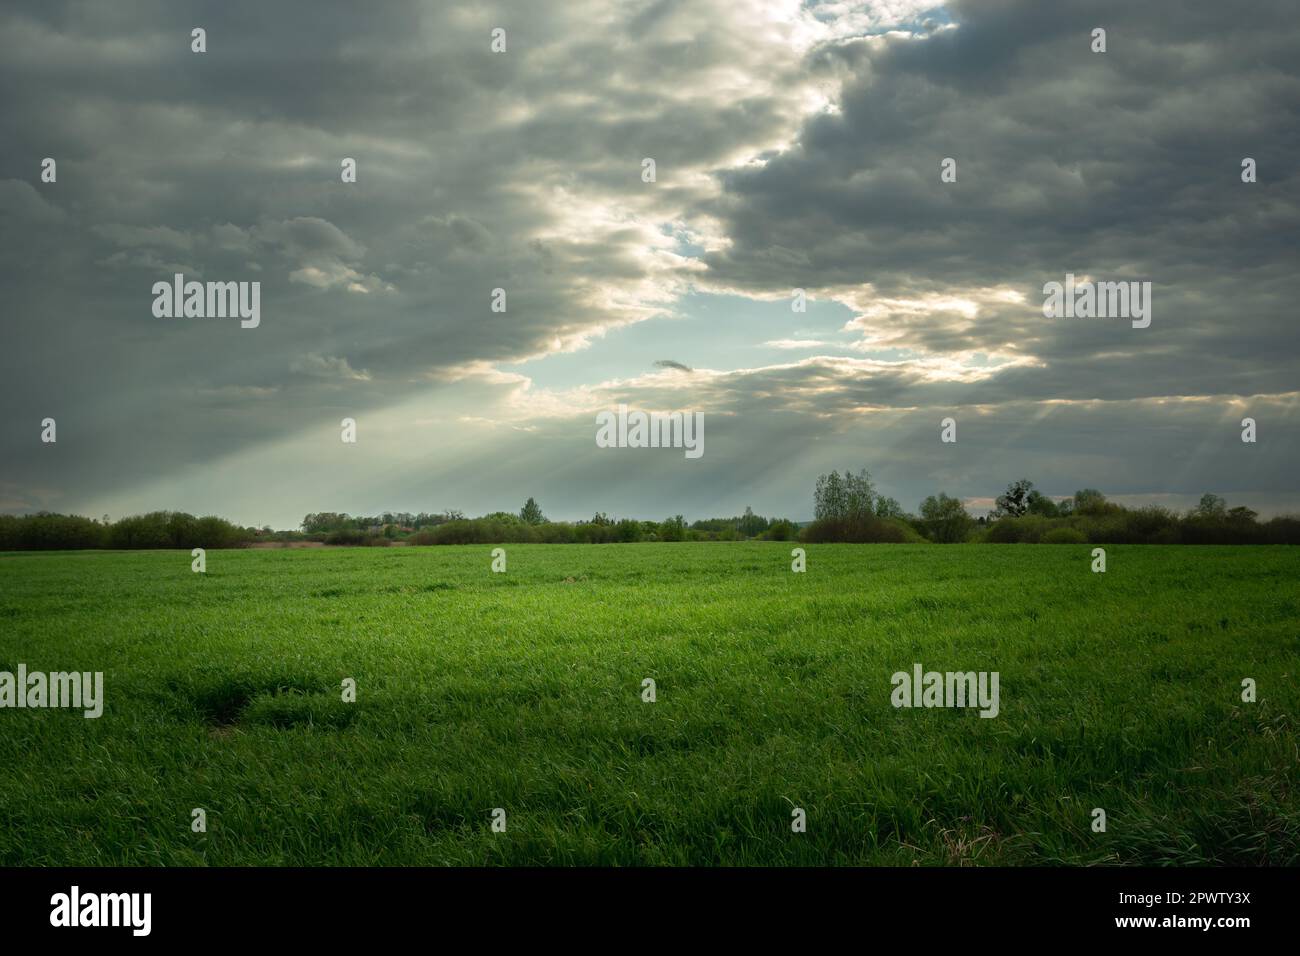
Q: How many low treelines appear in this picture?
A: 1